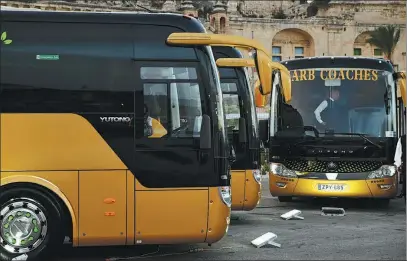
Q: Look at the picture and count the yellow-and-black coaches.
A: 3